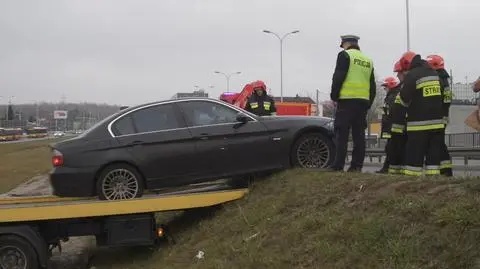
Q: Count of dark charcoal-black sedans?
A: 1